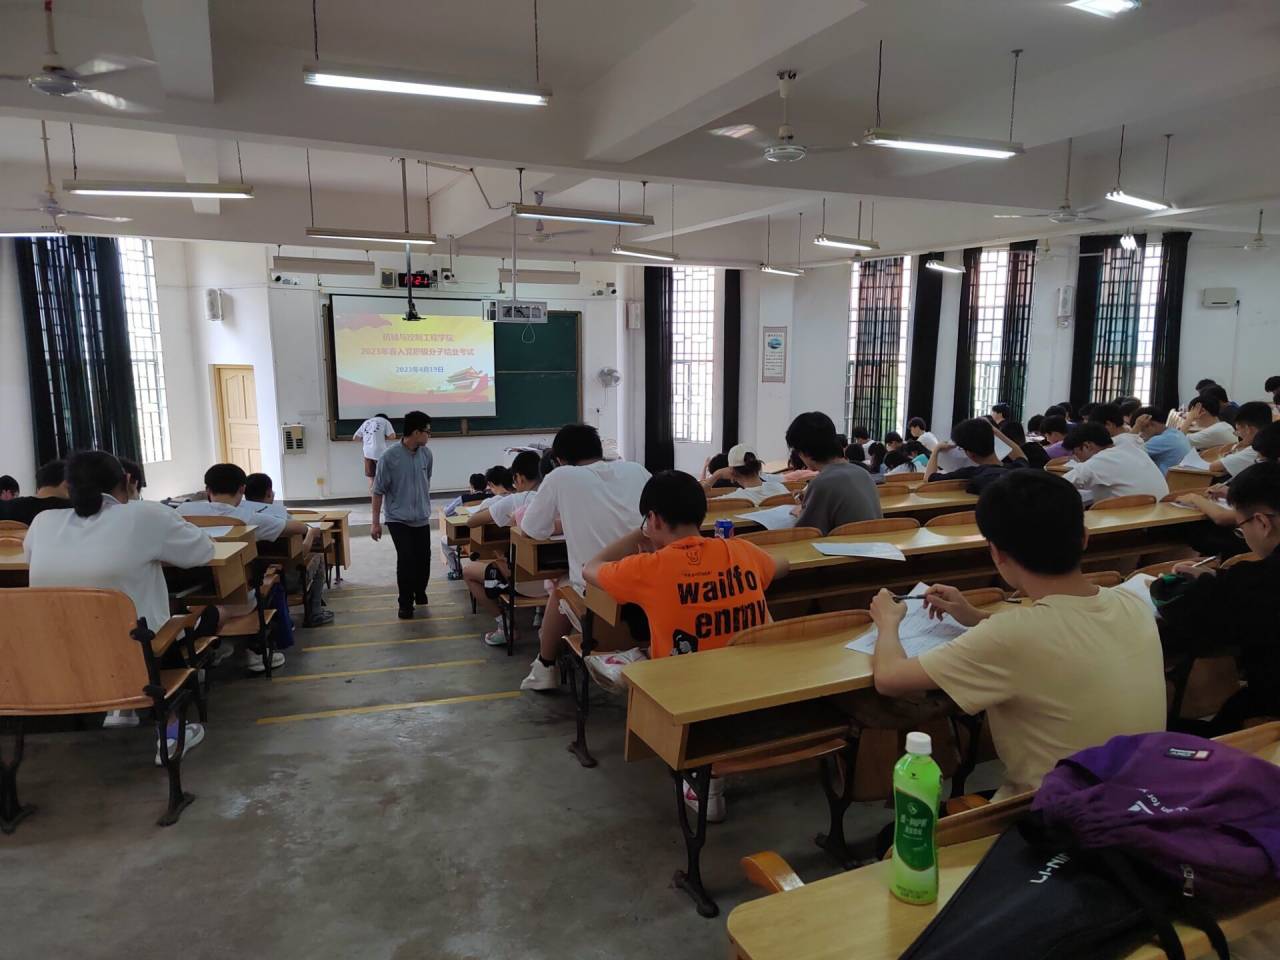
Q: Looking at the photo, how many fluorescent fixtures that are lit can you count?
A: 13